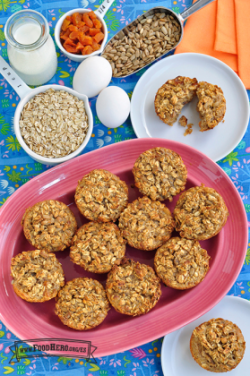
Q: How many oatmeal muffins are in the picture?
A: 12